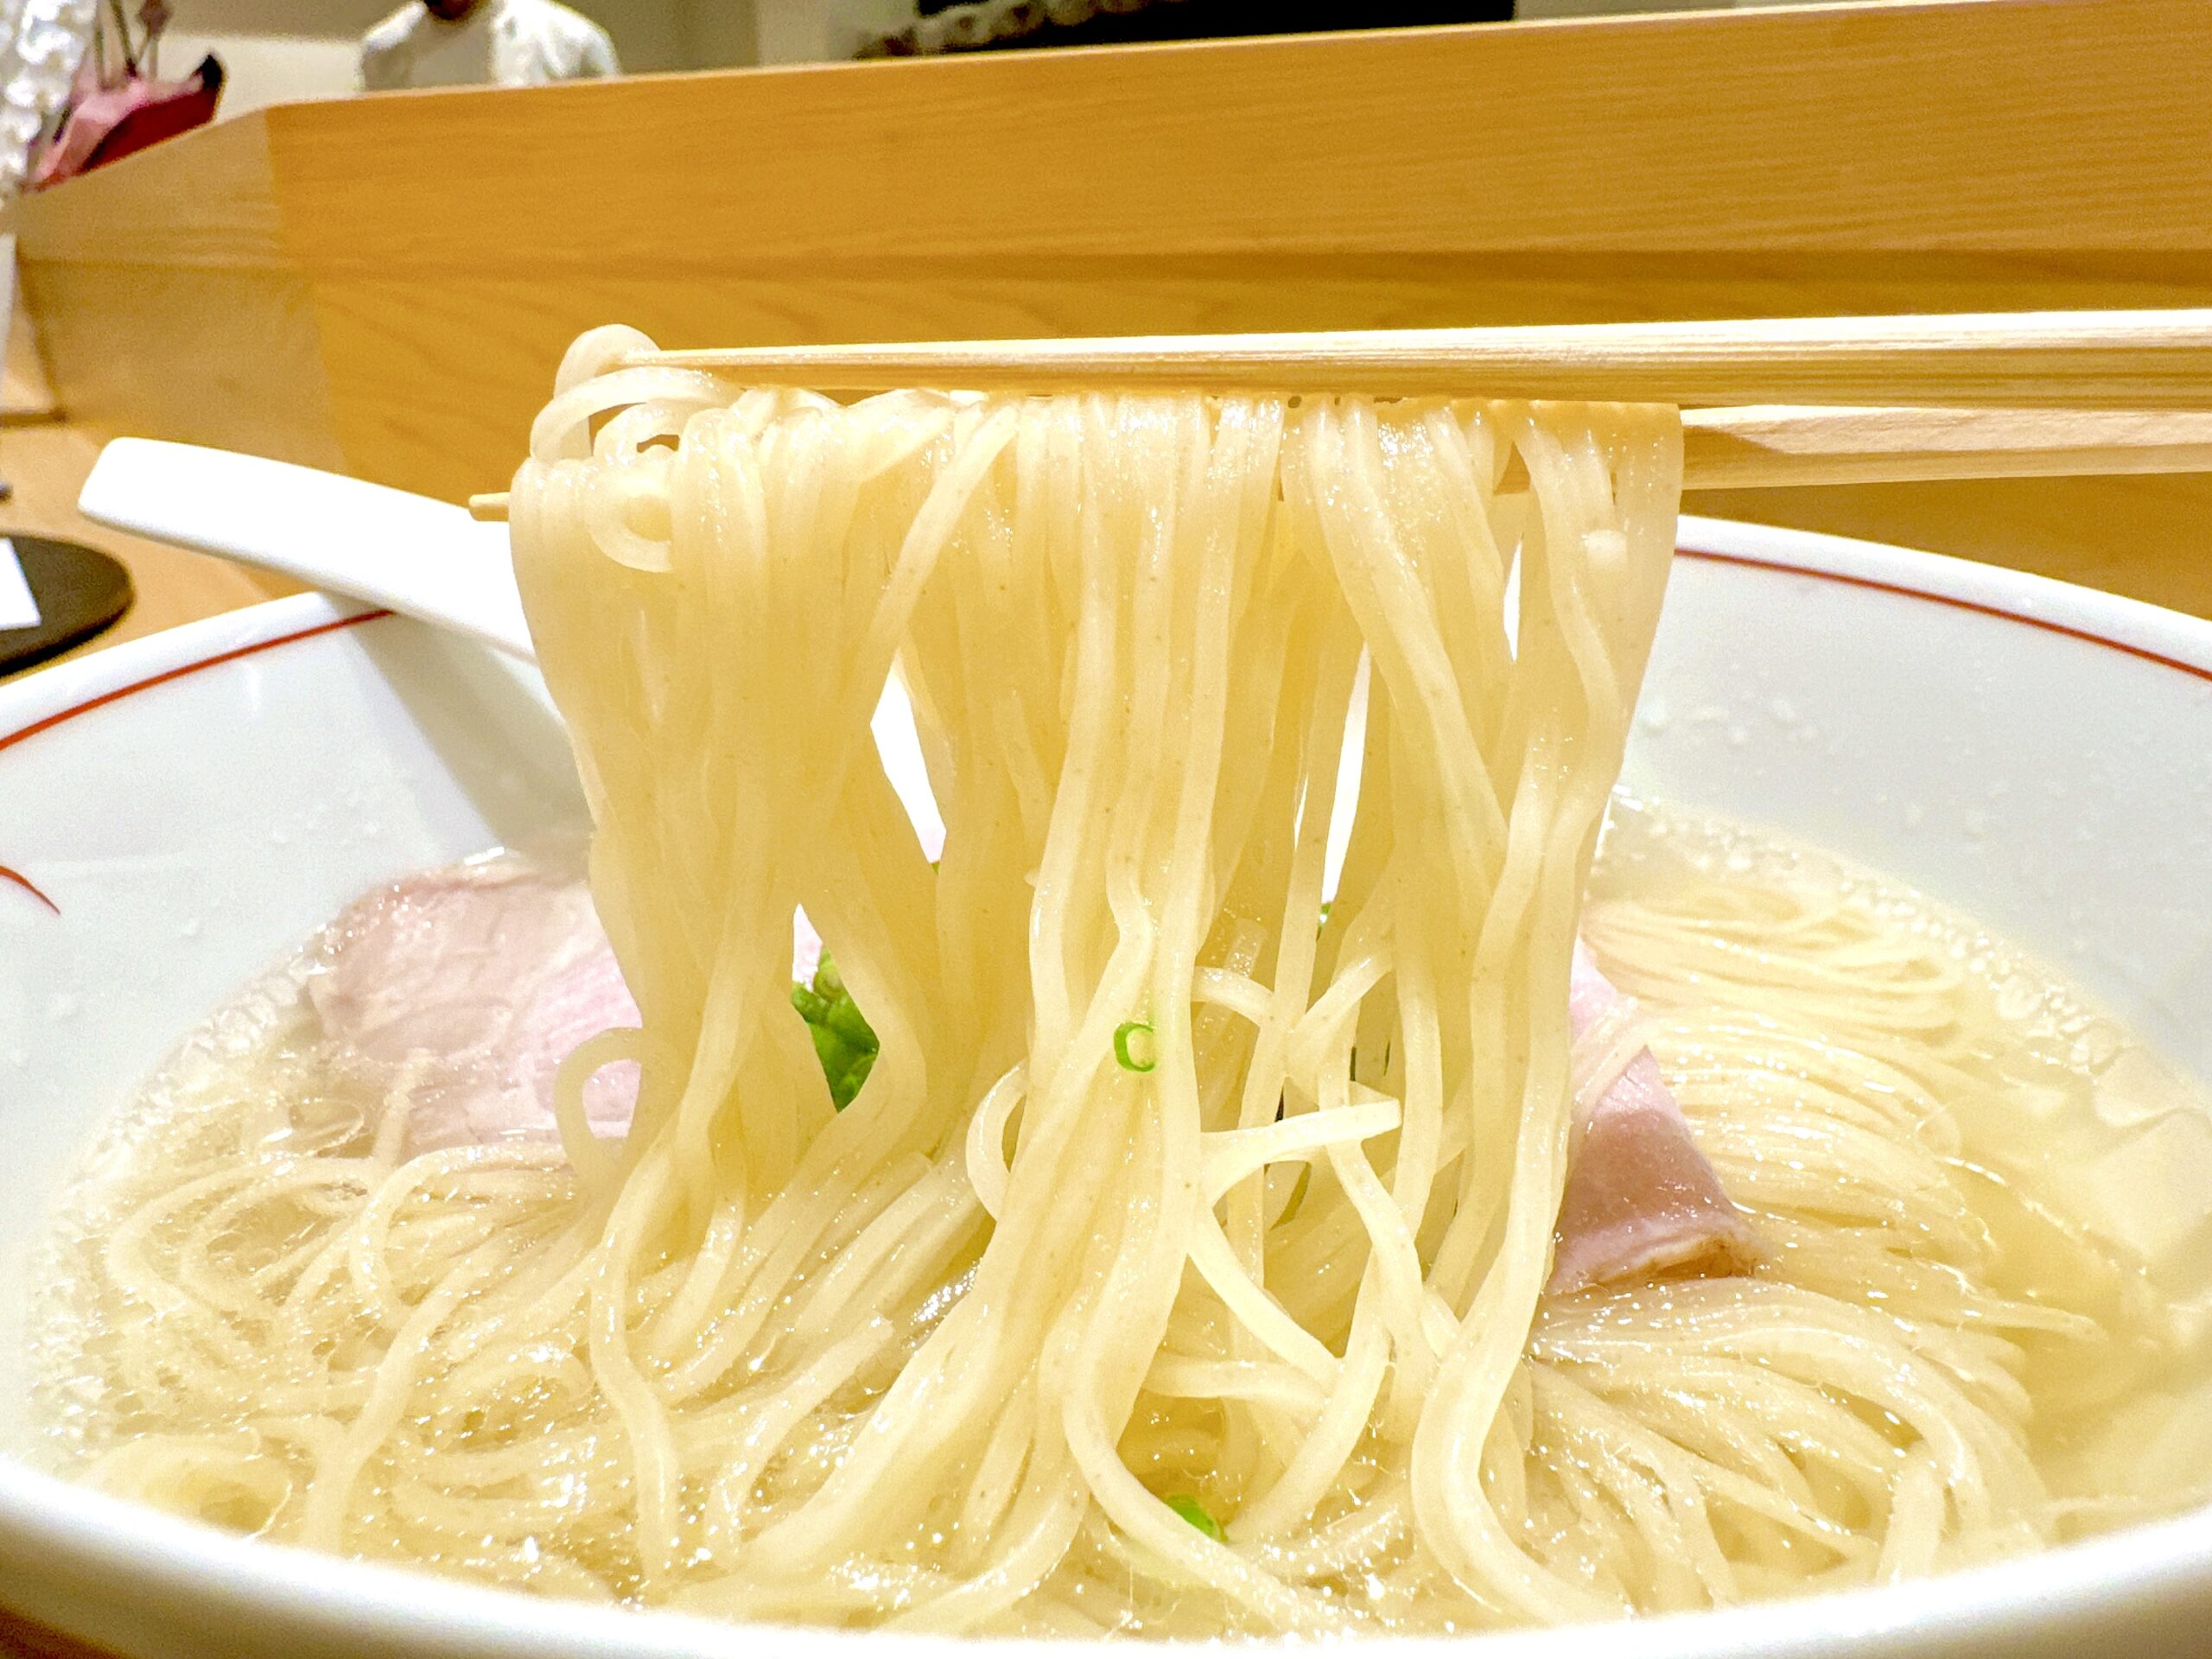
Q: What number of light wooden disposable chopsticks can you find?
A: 2